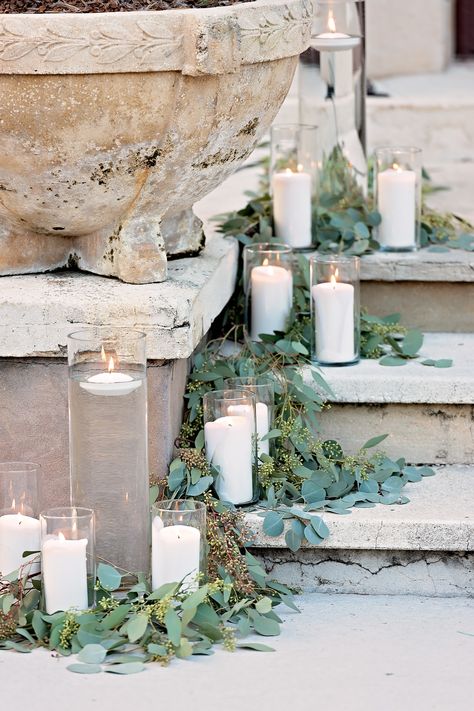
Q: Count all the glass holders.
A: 11